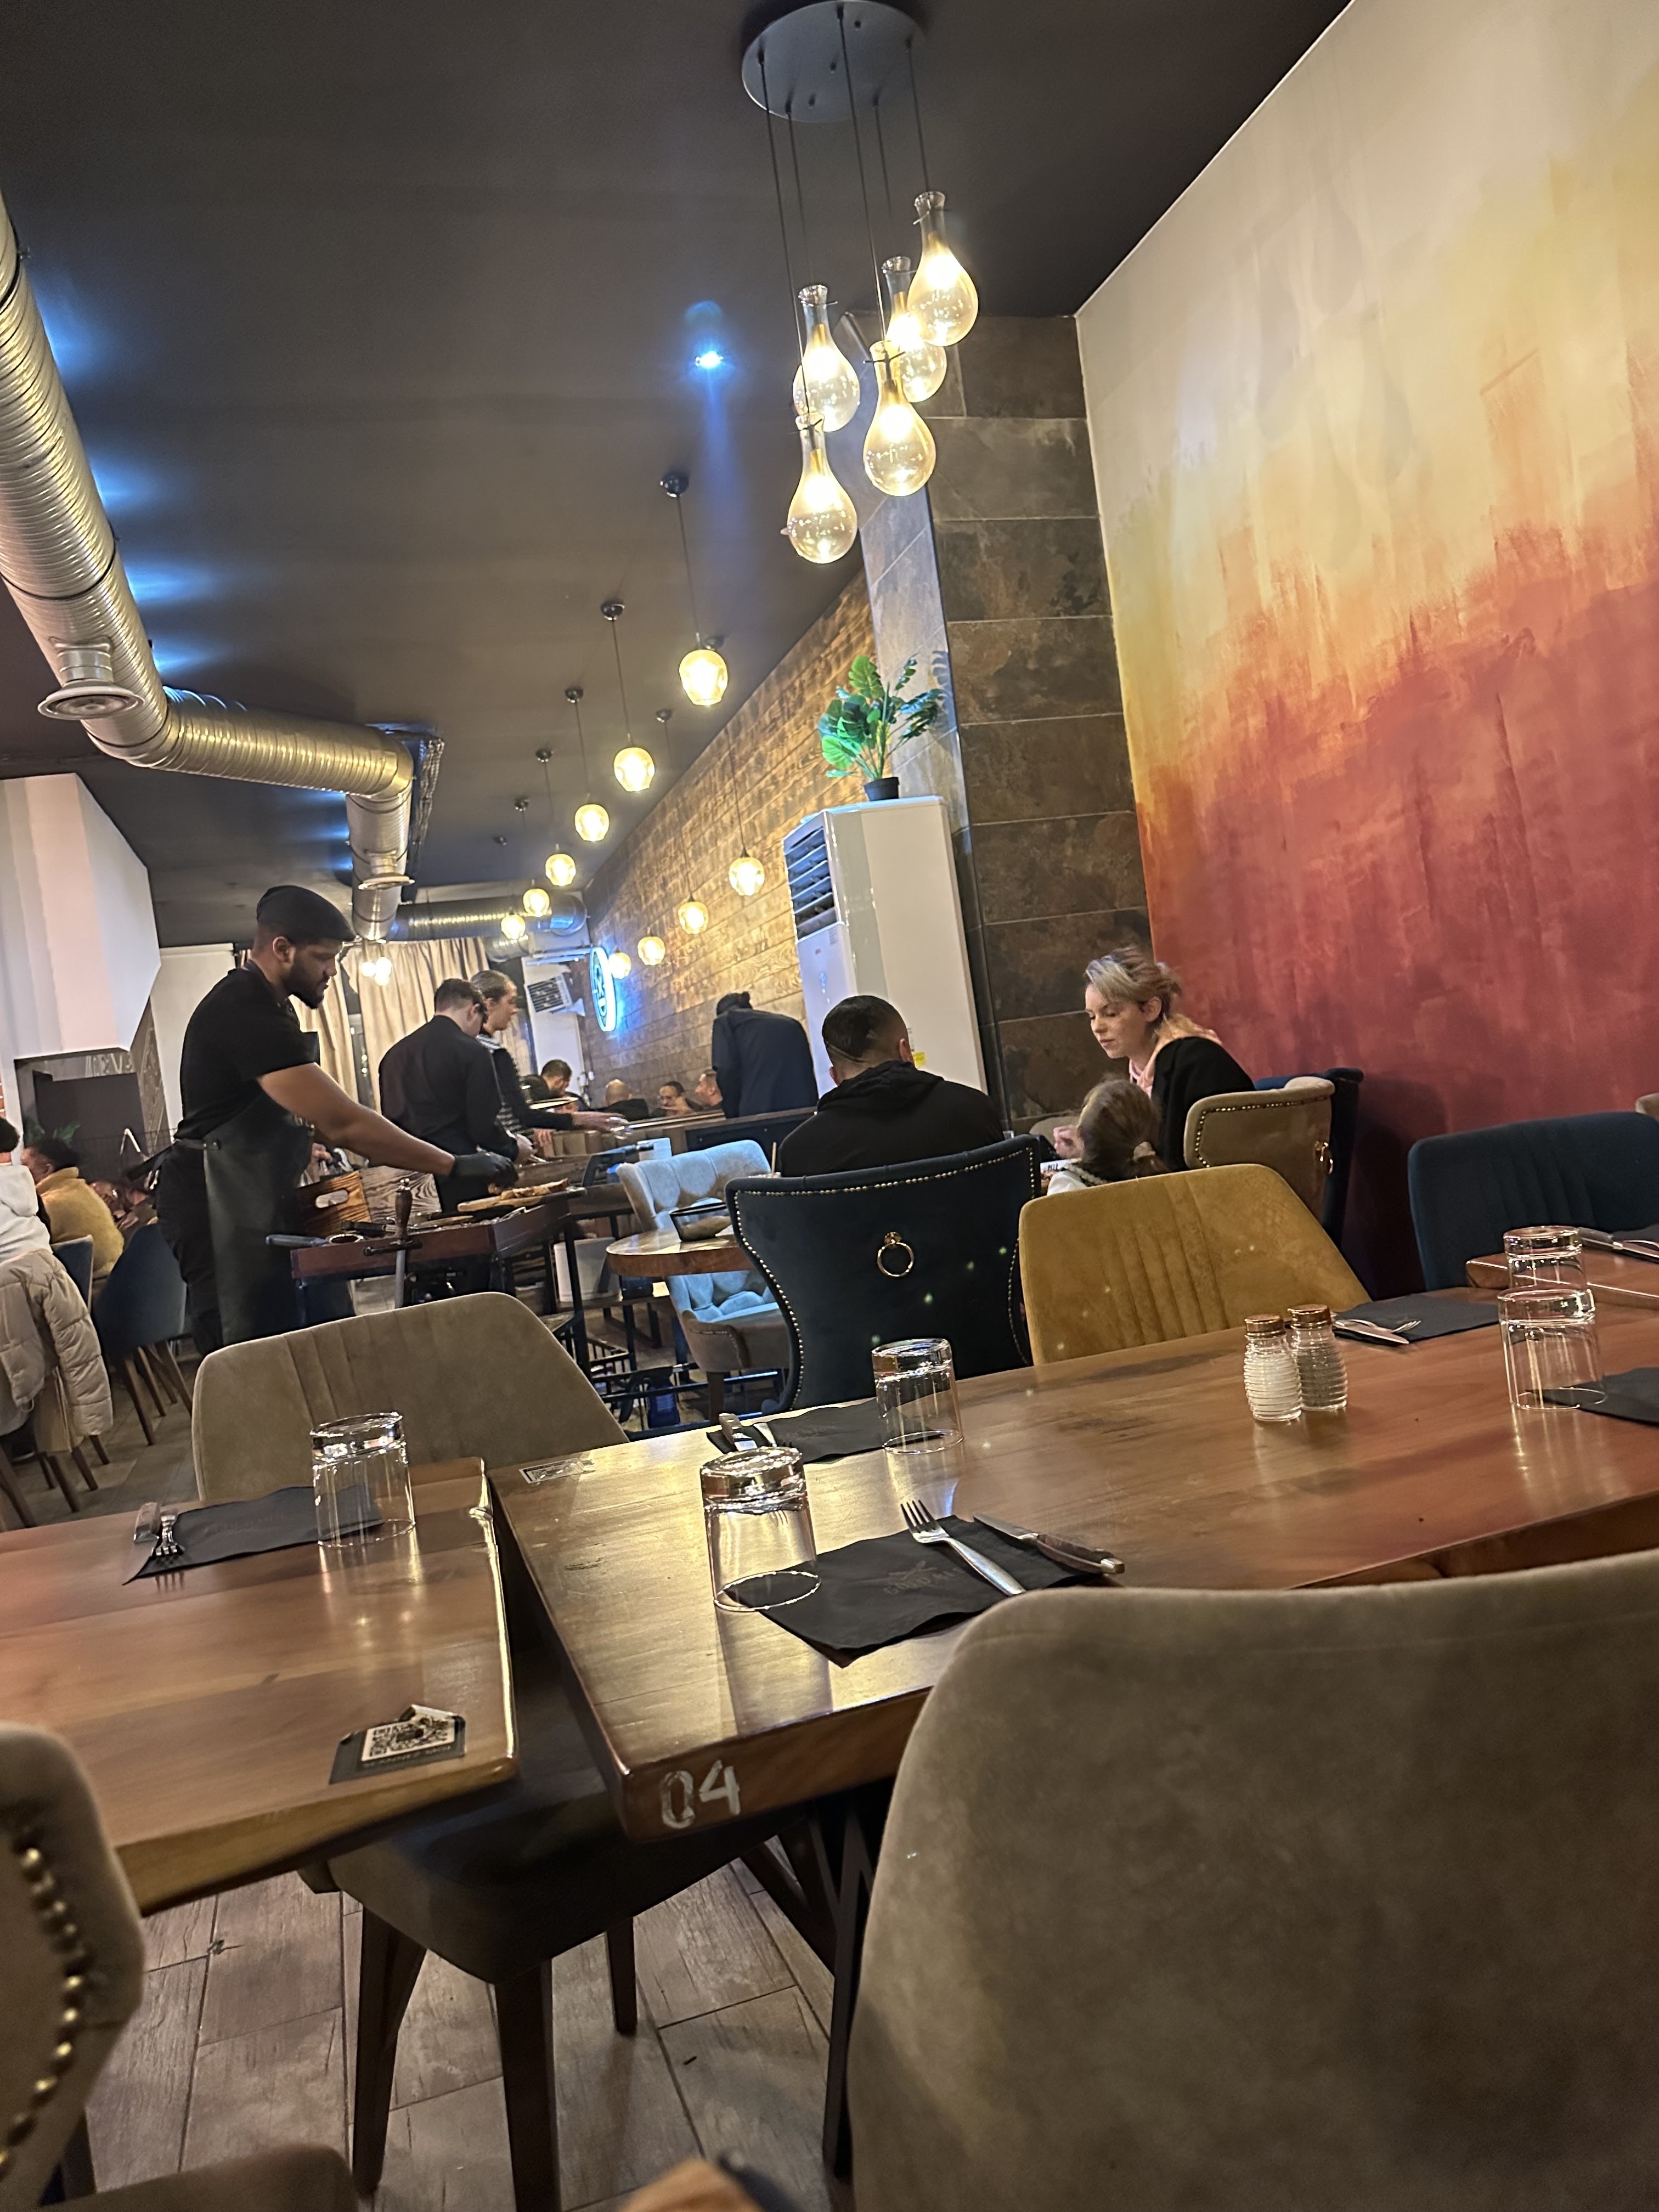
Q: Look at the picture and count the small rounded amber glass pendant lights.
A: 10